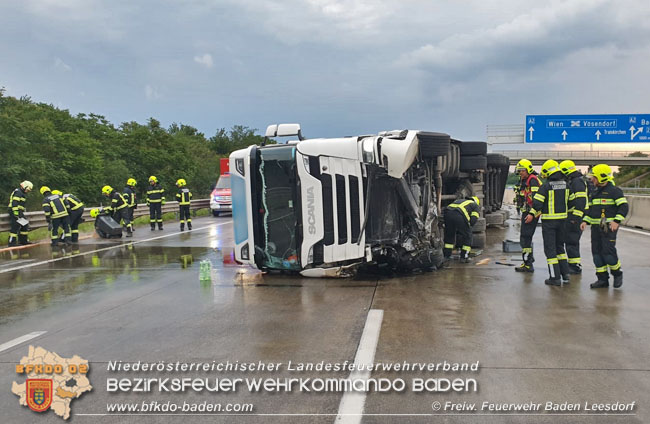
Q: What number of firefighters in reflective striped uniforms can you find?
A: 13